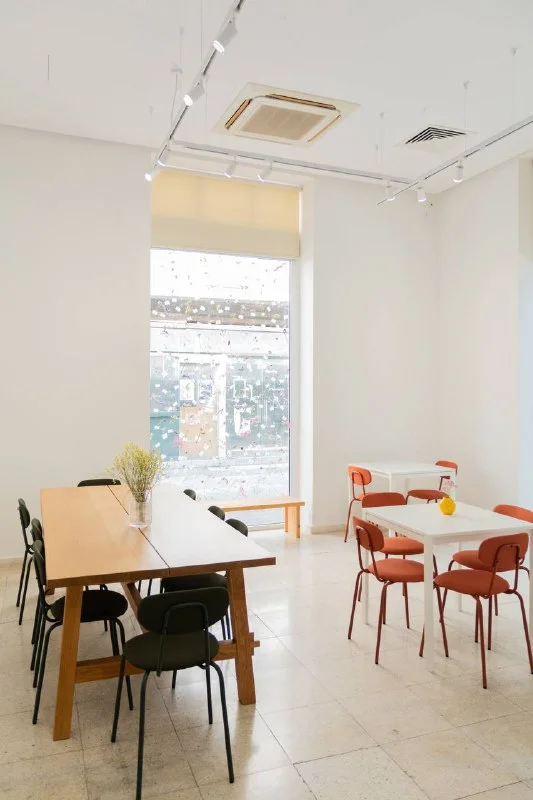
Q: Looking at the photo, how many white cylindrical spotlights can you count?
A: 9